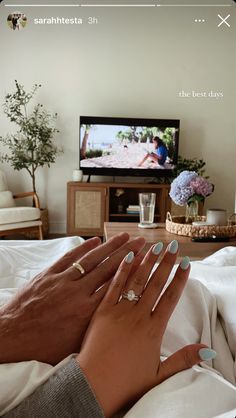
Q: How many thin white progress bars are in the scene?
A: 3